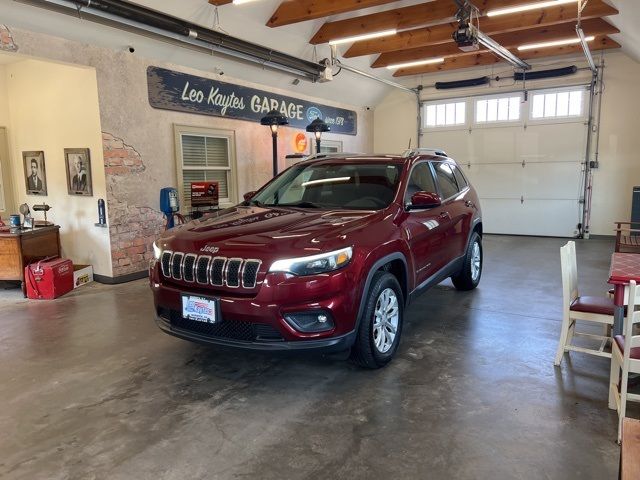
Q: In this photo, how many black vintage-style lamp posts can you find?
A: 2